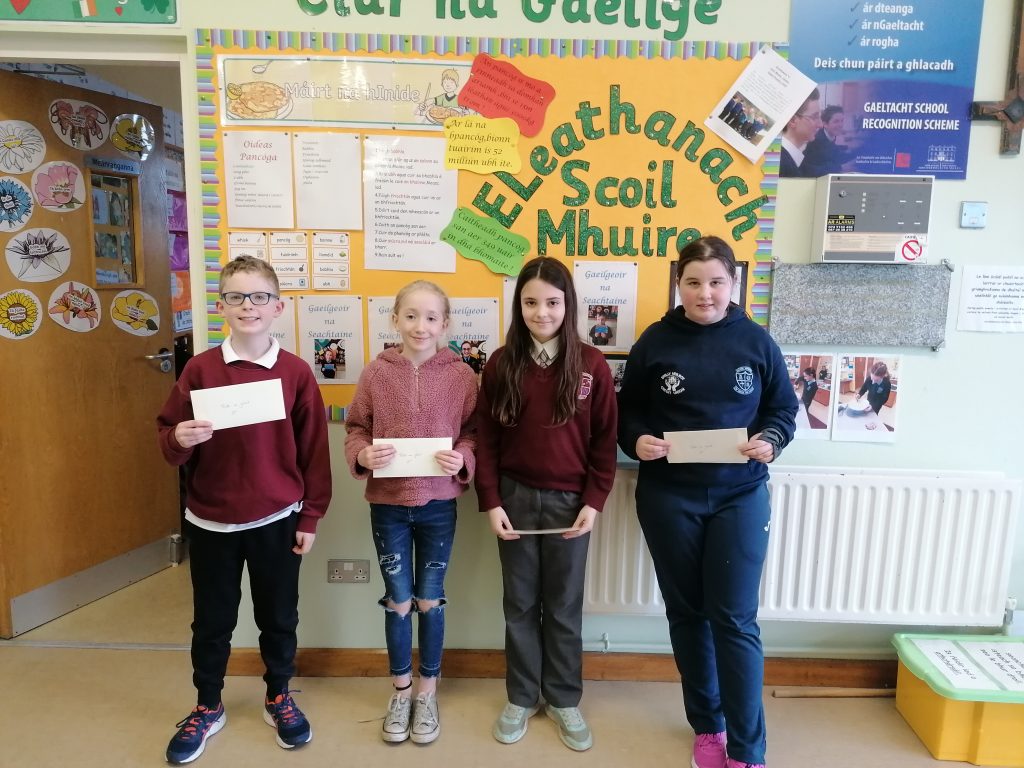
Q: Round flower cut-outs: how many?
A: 9